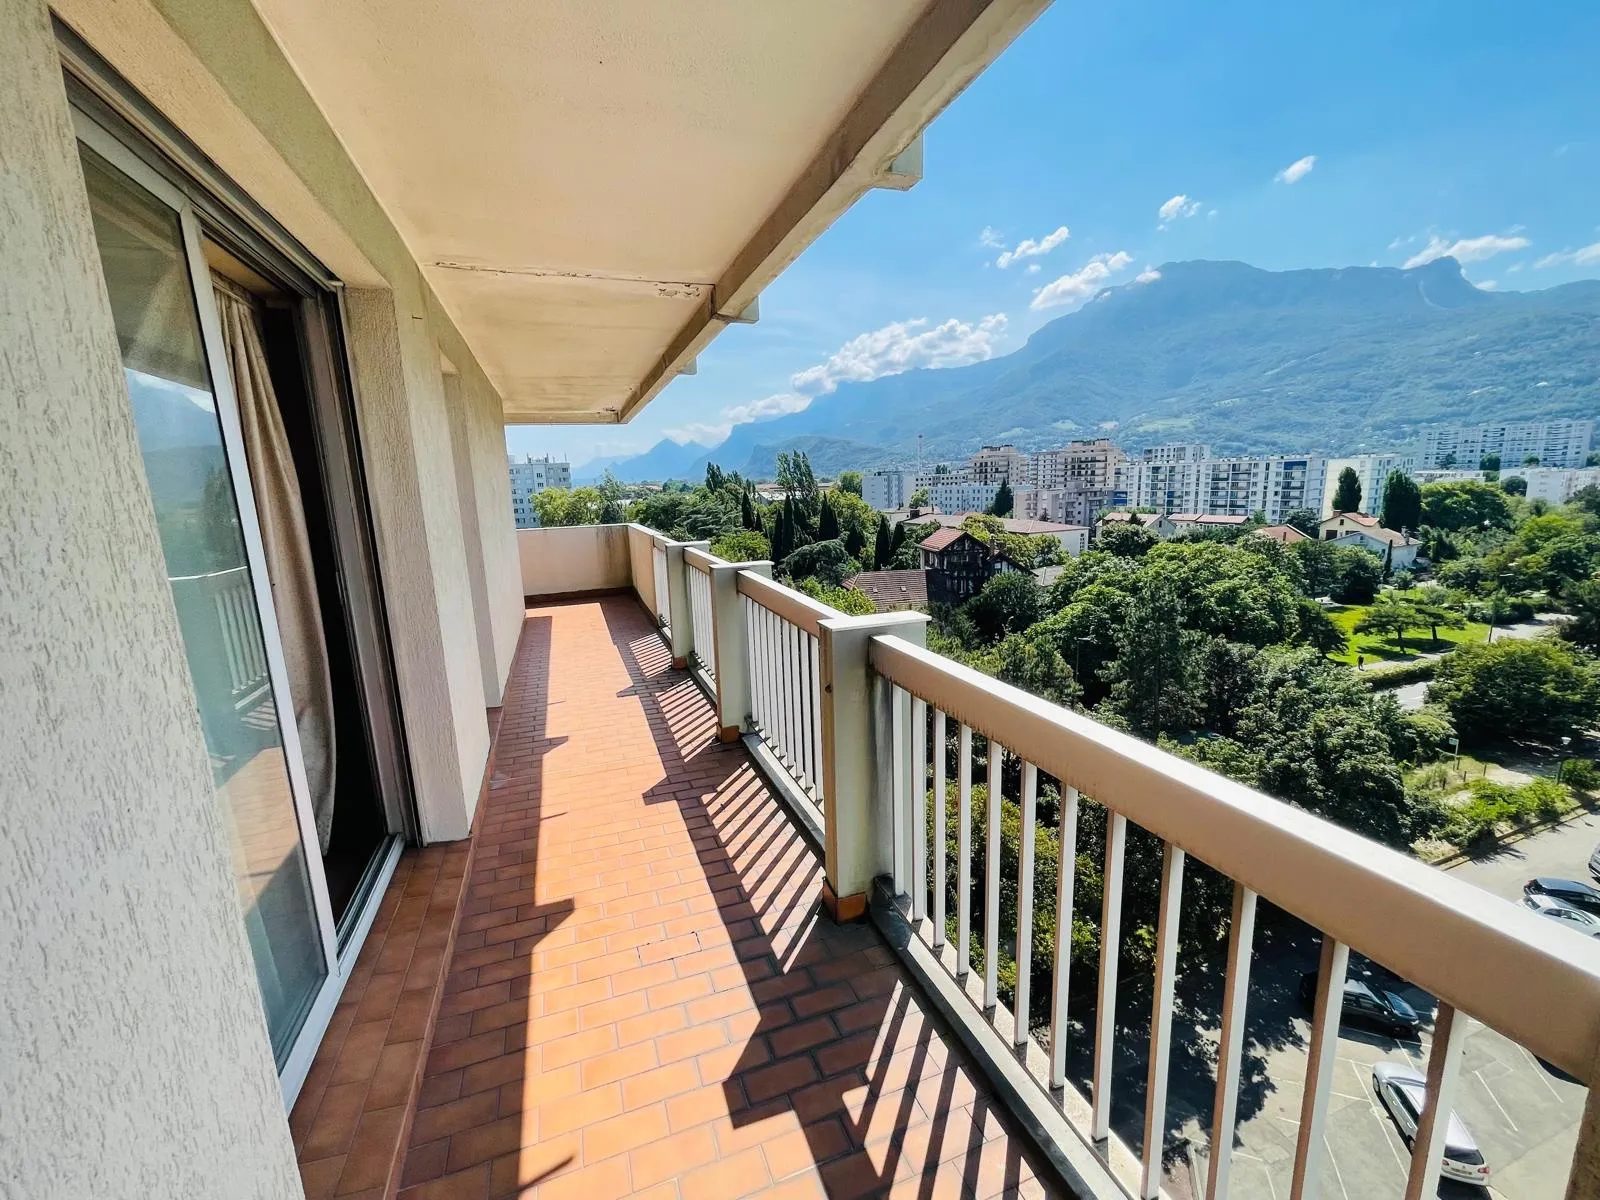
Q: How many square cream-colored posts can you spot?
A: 3